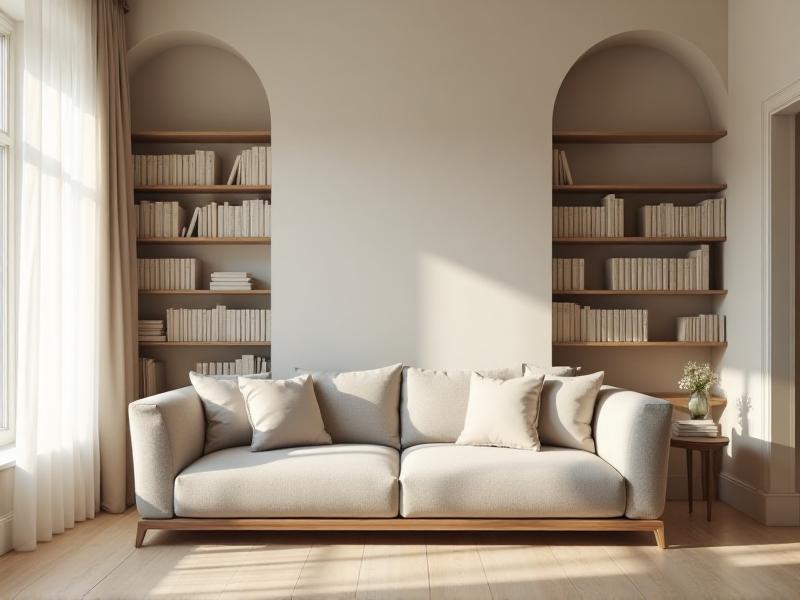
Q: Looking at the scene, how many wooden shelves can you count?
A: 11